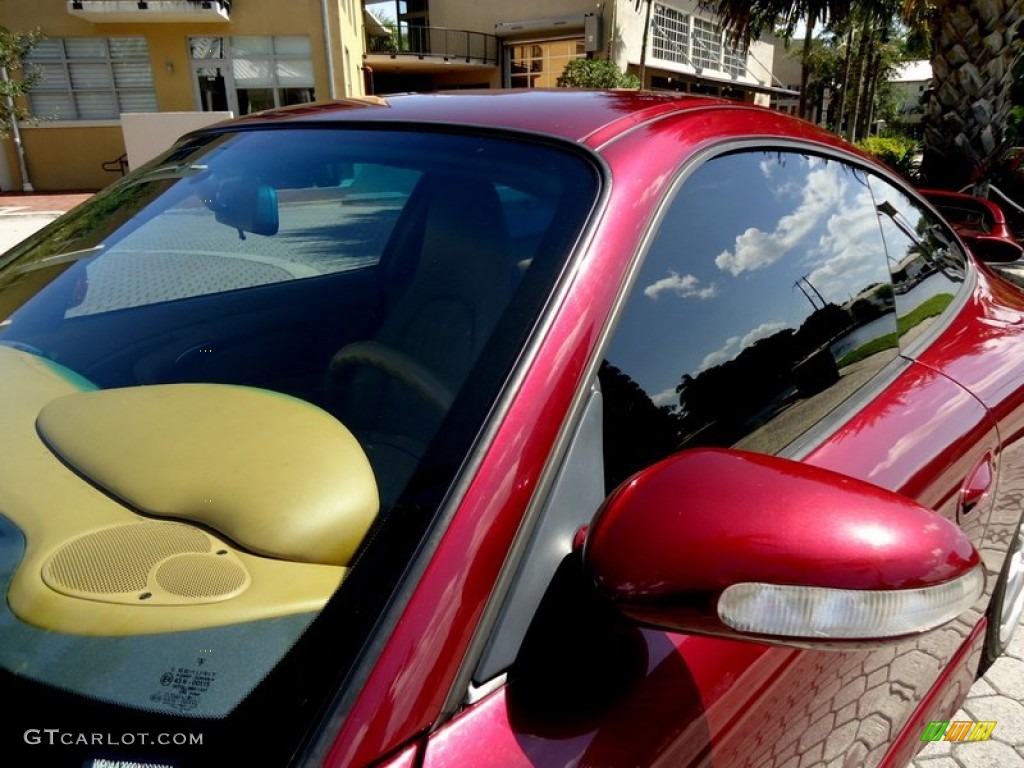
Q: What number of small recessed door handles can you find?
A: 1